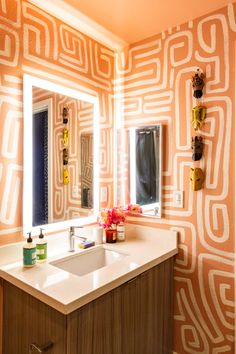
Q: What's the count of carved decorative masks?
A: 4